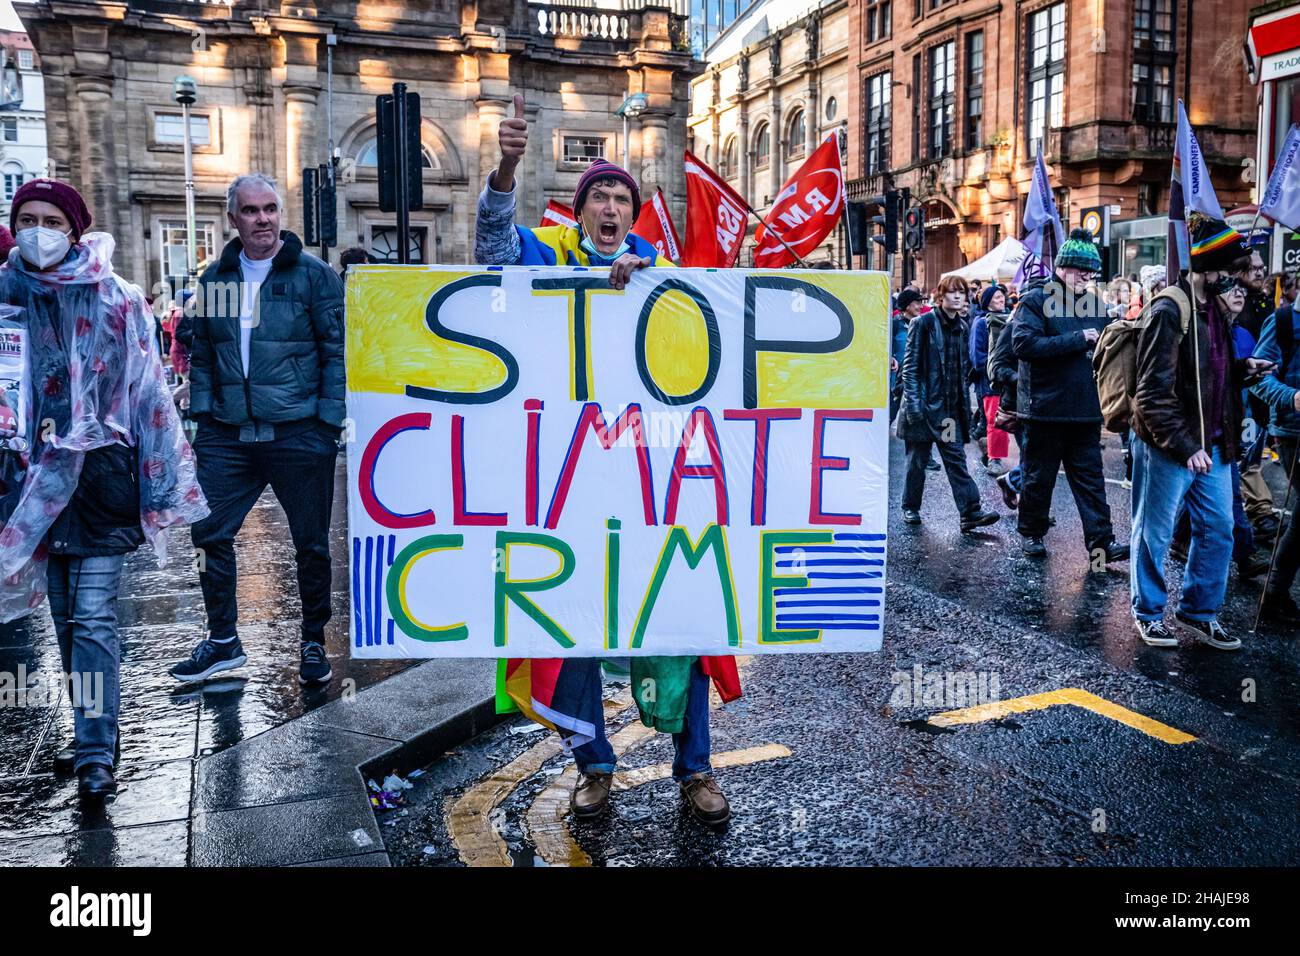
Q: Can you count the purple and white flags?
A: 3